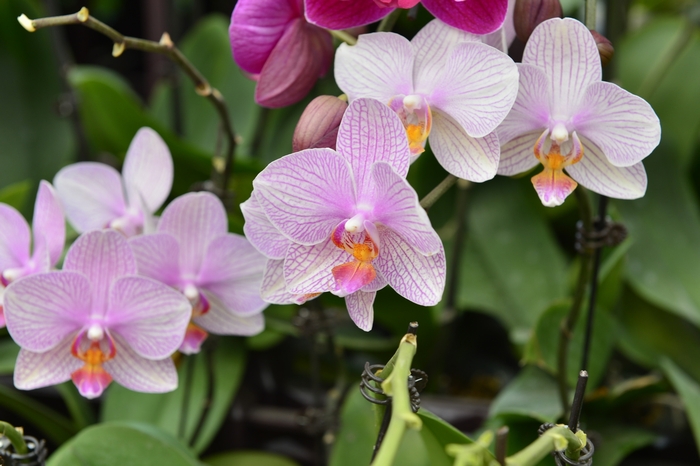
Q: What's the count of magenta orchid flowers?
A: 2